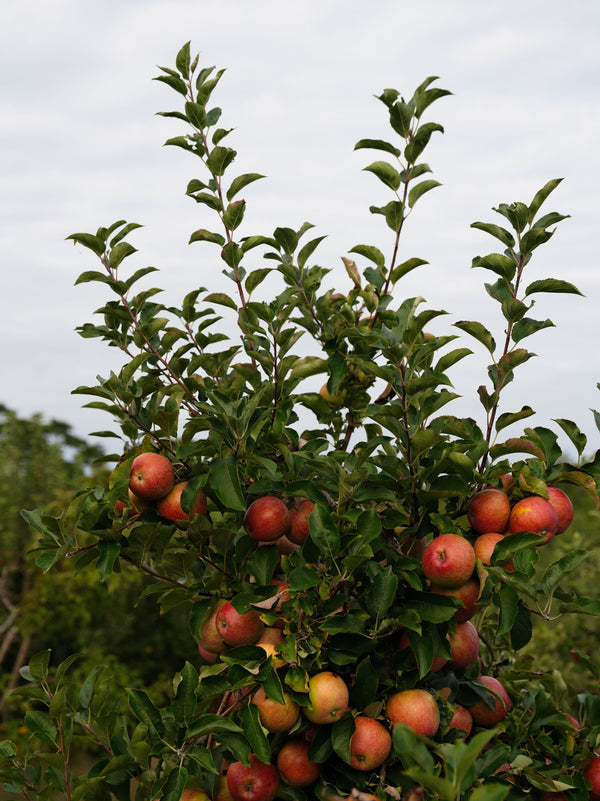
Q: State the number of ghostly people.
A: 0